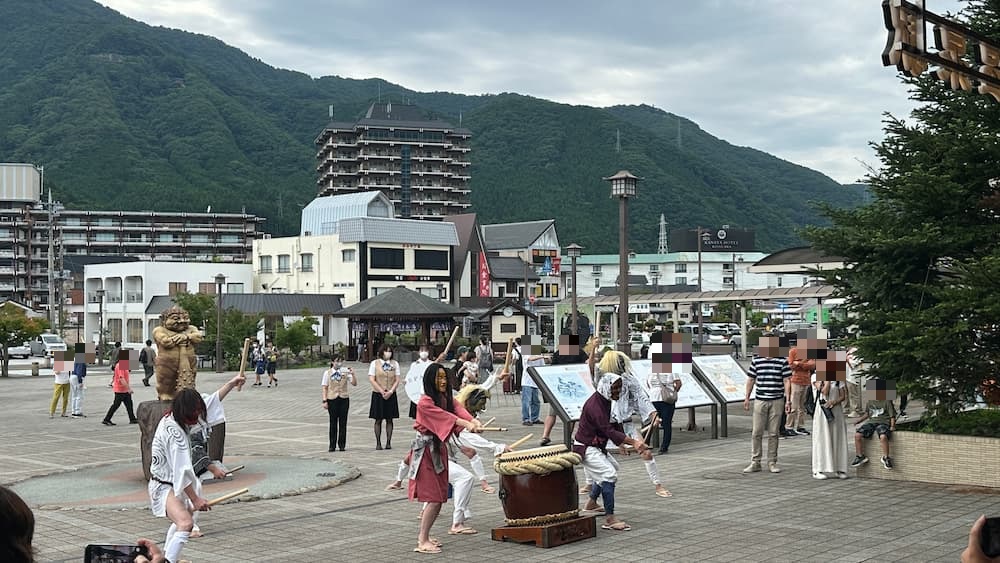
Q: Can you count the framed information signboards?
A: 3